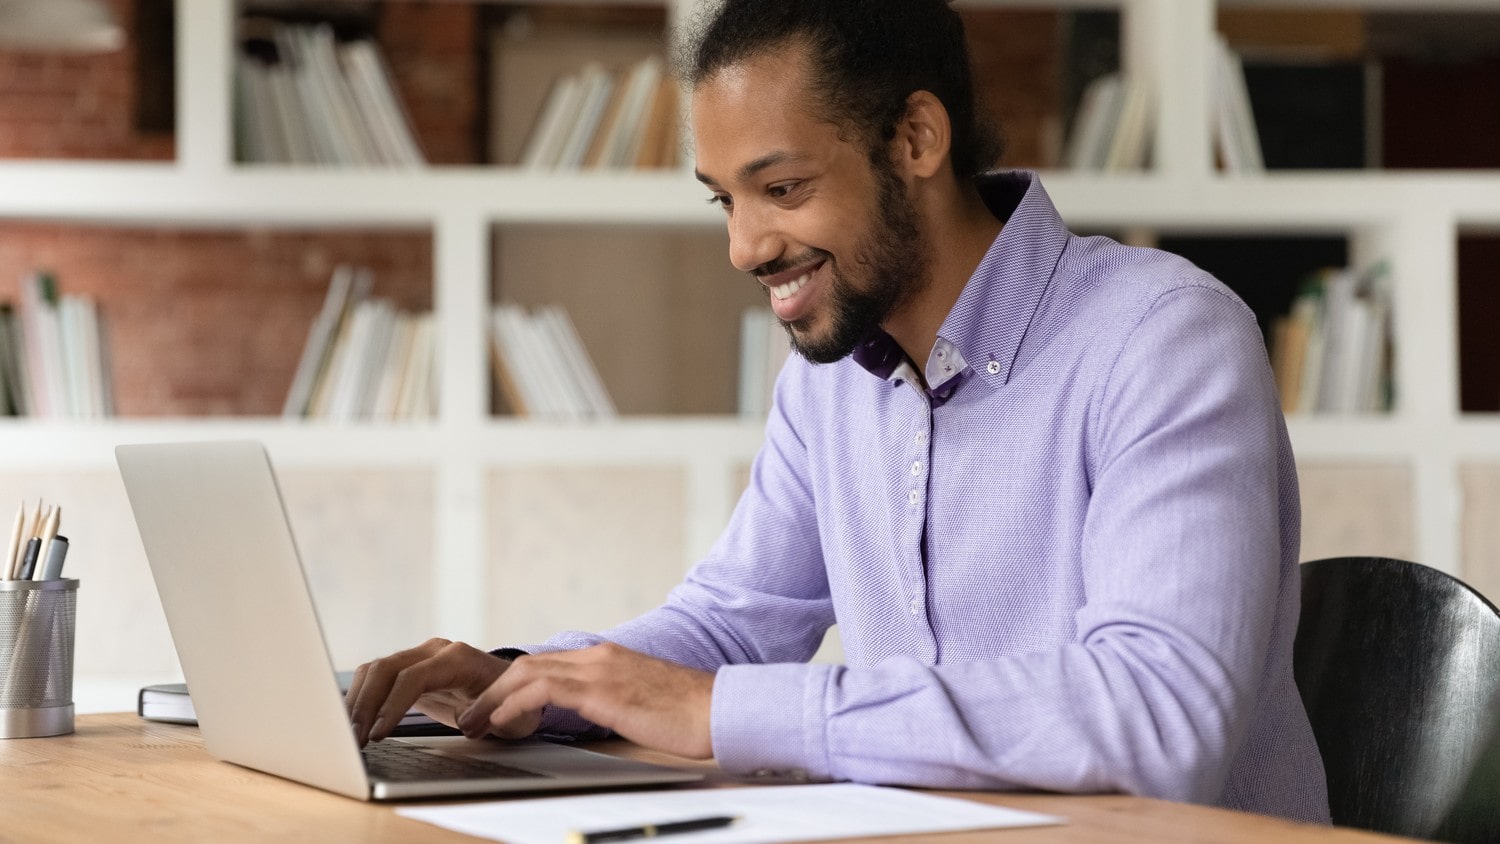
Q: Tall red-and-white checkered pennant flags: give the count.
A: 0